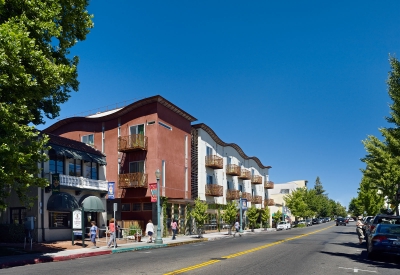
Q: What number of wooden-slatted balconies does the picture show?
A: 12